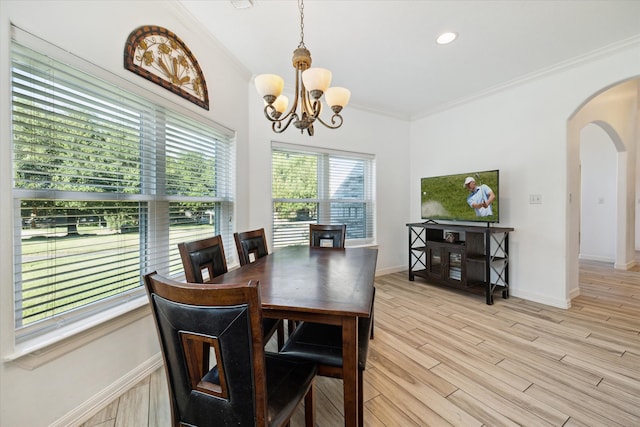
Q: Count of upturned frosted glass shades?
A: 5